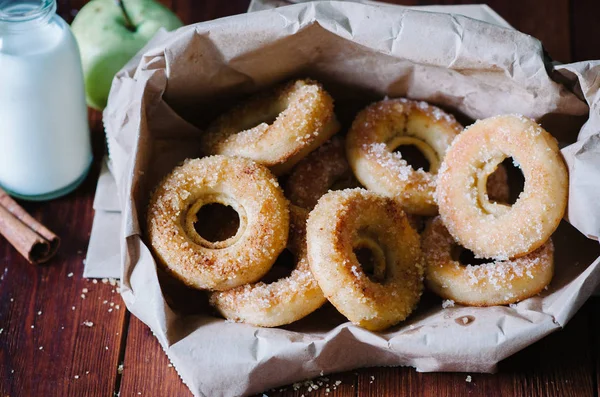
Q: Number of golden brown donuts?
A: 8